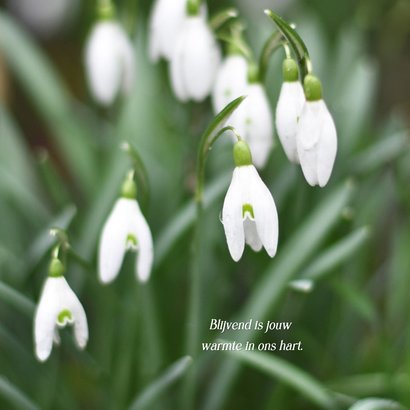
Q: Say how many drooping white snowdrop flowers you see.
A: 10